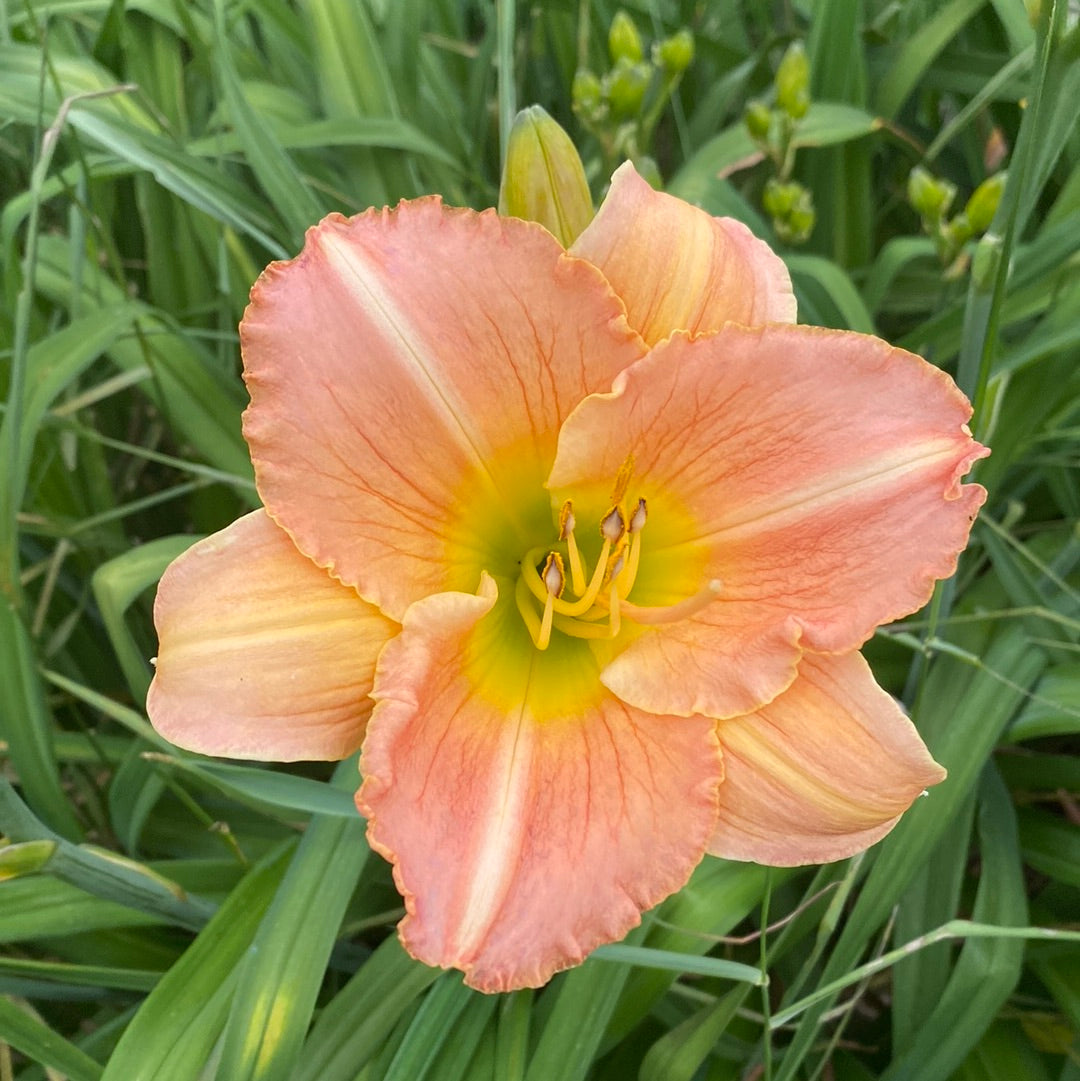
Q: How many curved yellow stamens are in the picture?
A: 6